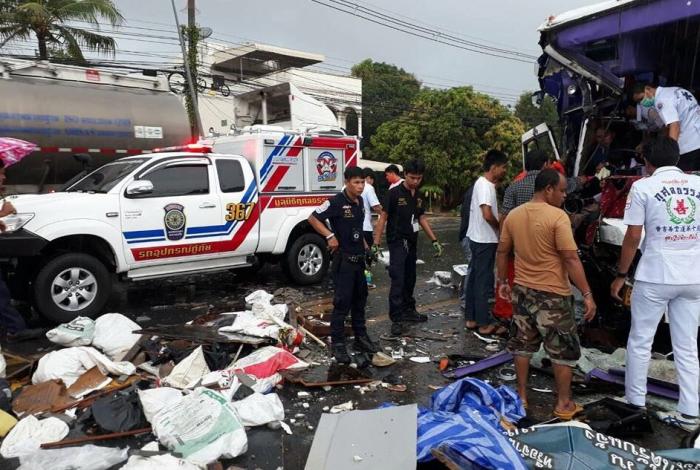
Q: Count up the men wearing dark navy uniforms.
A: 2